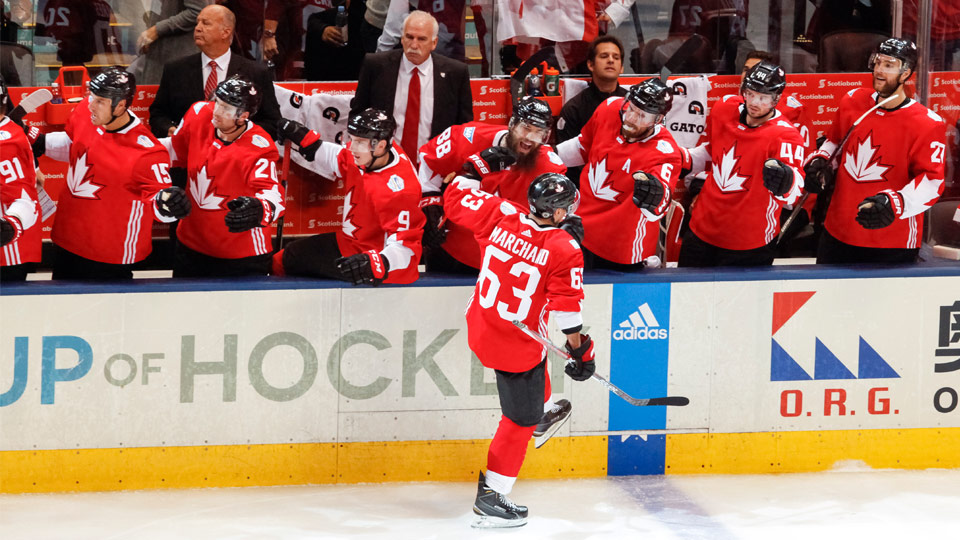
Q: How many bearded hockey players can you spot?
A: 3